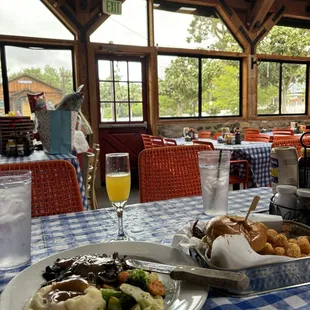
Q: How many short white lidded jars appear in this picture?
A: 2